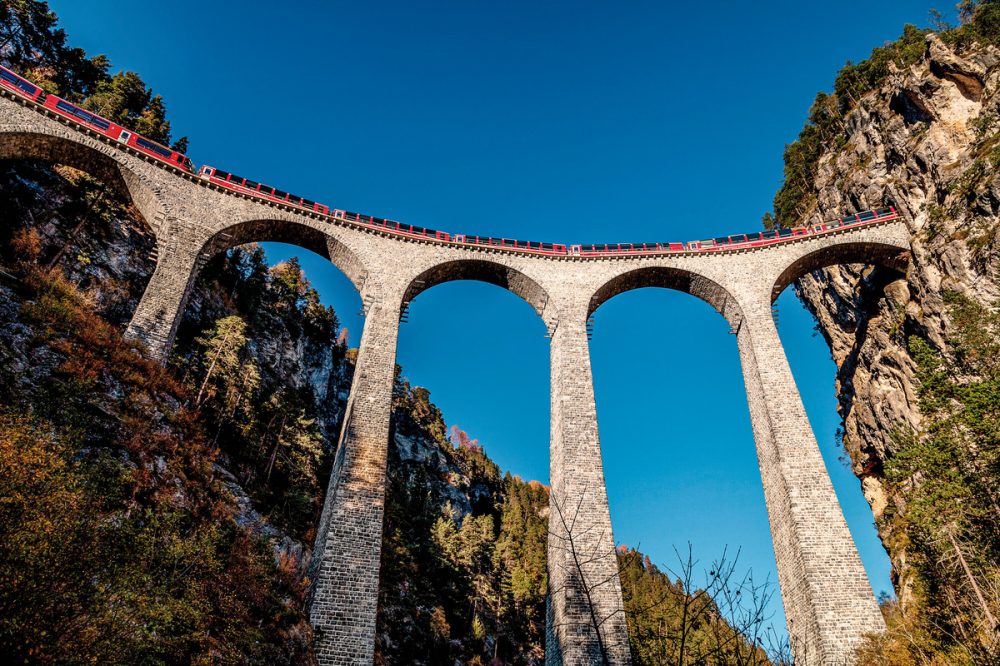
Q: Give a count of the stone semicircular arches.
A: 5